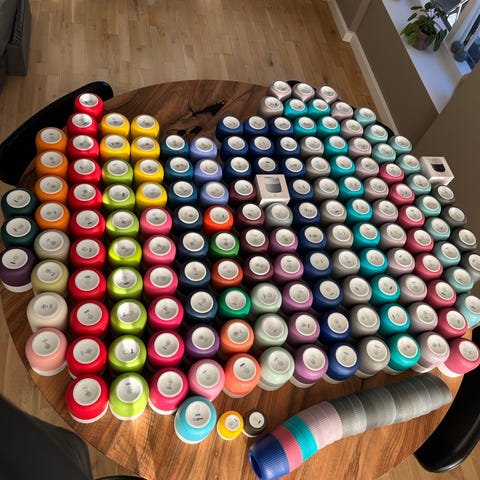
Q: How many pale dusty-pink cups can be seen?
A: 15